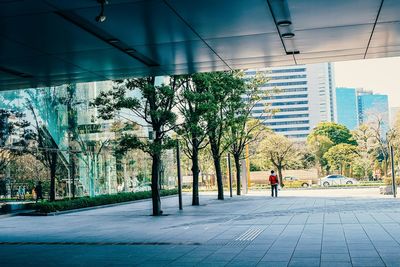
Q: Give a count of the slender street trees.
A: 4